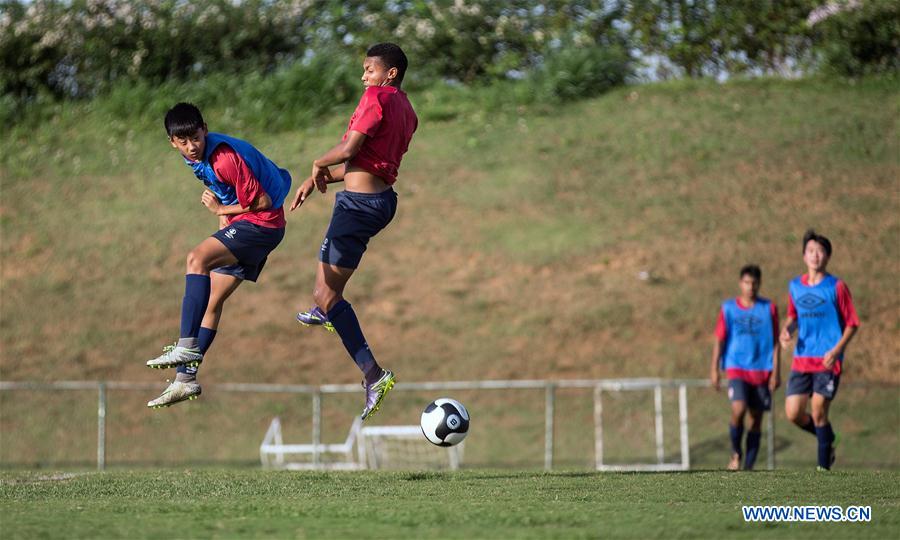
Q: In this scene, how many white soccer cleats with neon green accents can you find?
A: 2